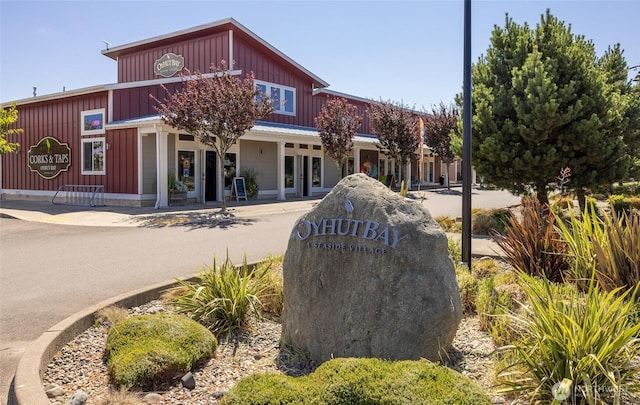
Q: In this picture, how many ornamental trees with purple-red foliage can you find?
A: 4